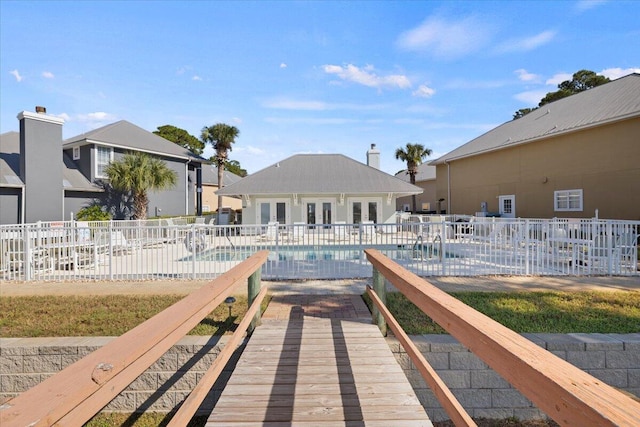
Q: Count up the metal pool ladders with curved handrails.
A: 1